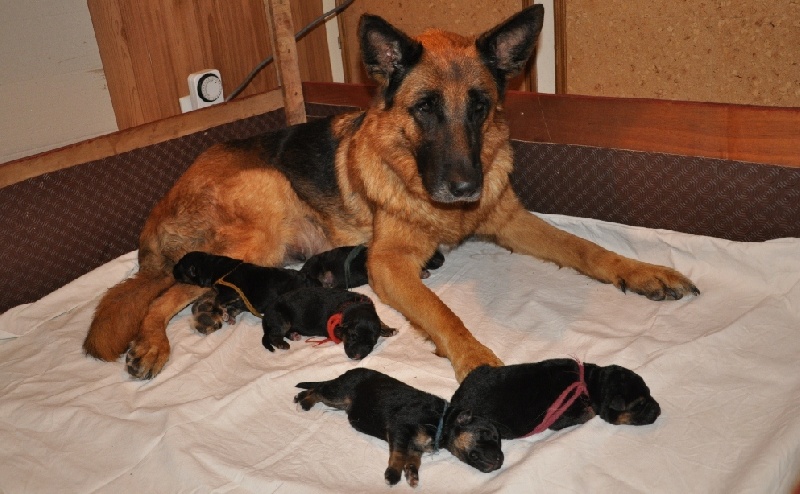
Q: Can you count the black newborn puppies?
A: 5